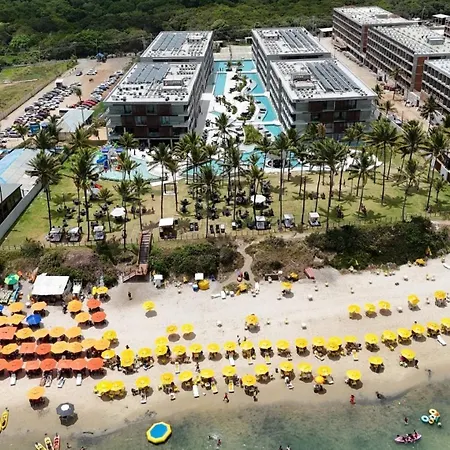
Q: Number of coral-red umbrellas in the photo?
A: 12